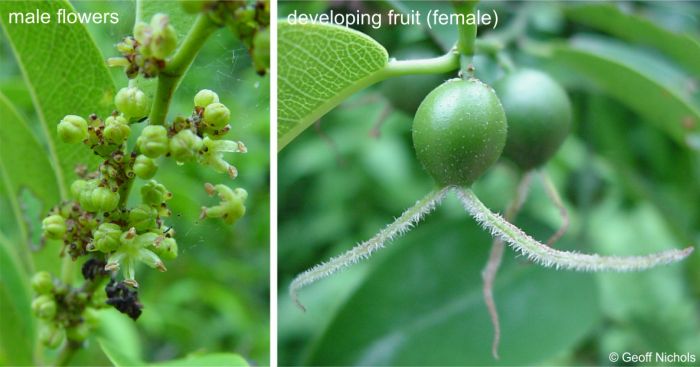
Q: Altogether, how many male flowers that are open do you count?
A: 3